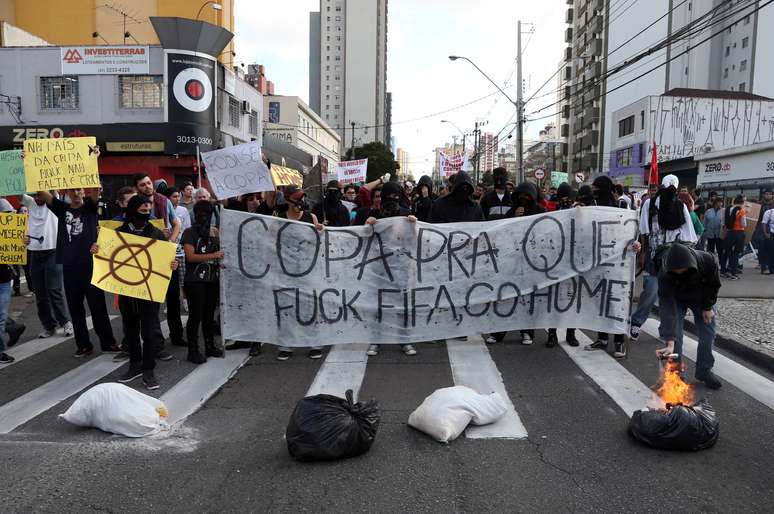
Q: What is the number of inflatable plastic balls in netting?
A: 0